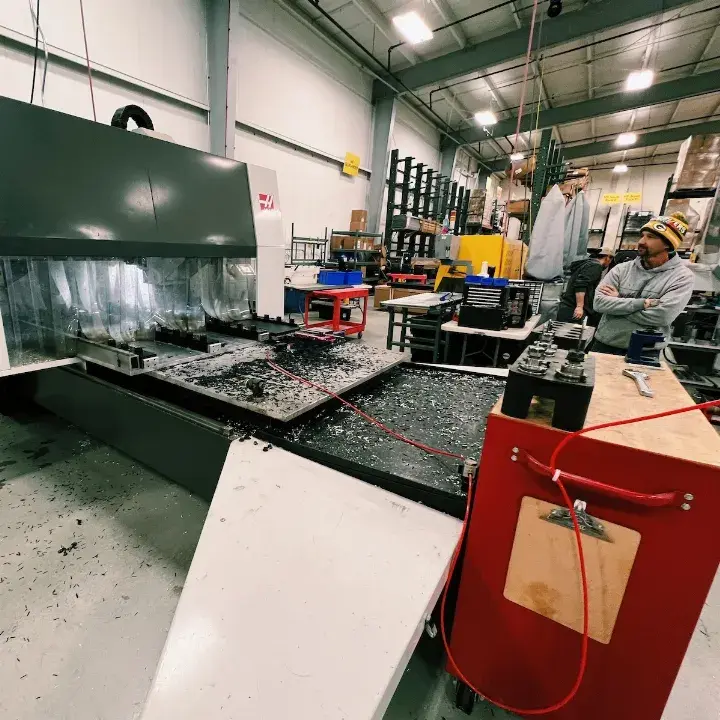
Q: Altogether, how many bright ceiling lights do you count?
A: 6